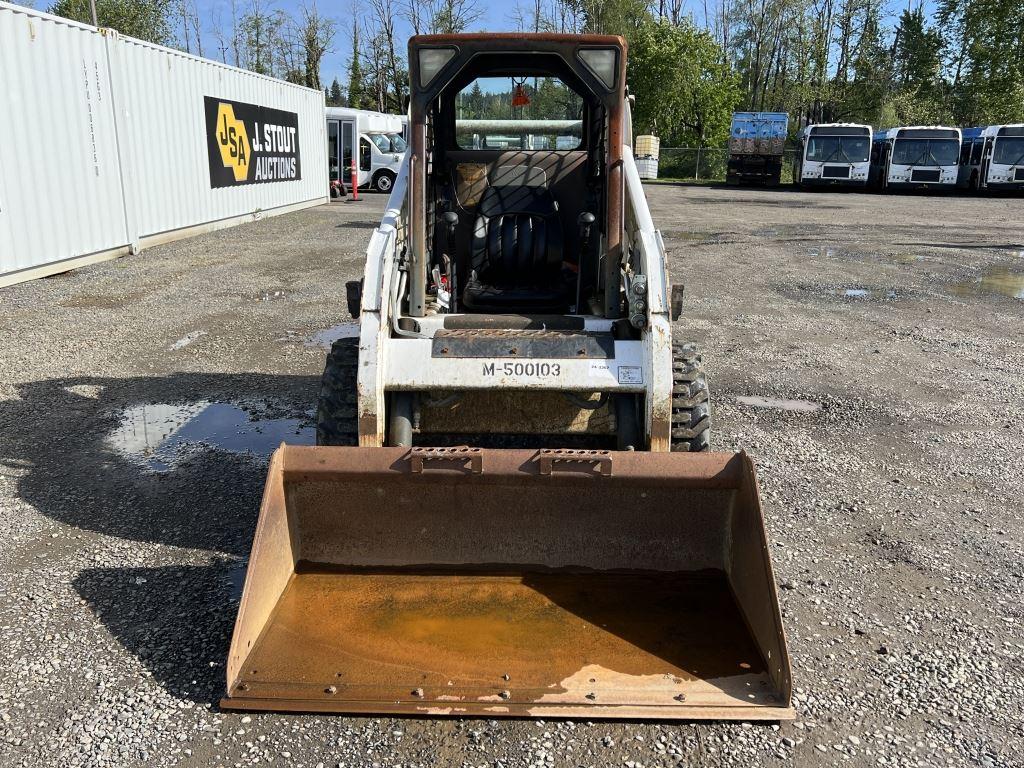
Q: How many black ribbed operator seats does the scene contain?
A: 1